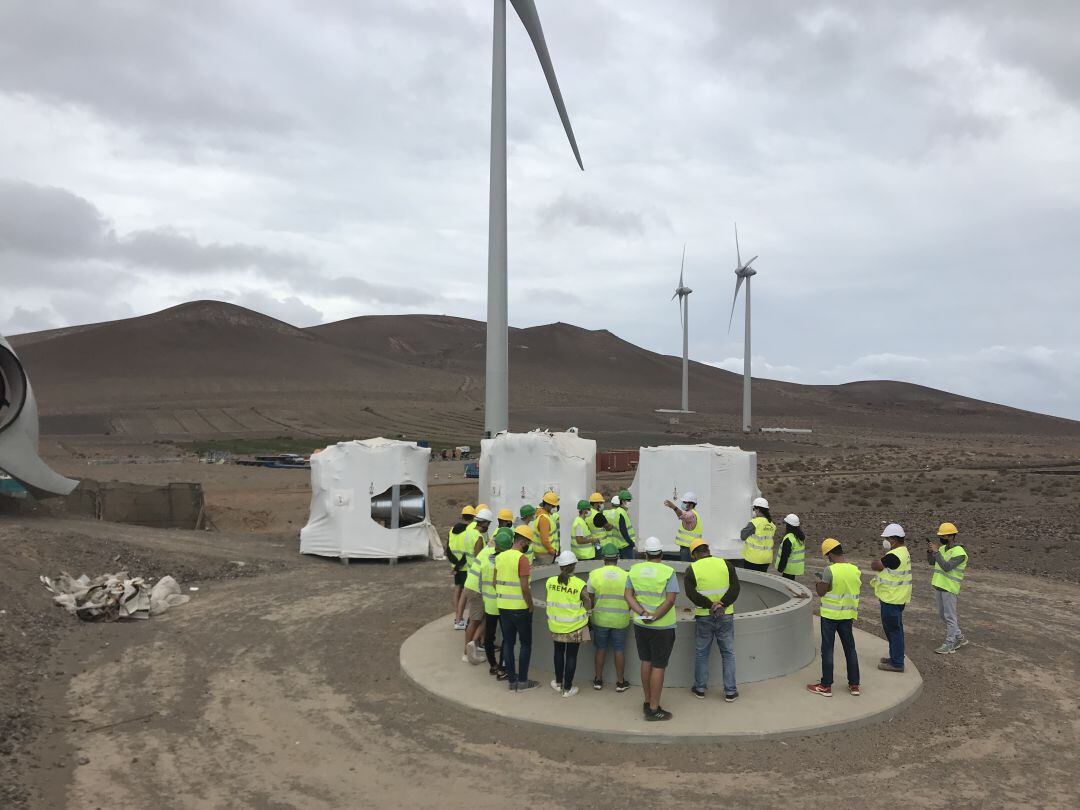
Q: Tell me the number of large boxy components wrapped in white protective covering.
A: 3